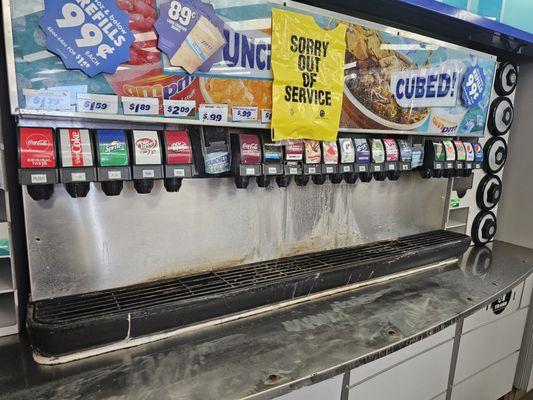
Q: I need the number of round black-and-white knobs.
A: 5